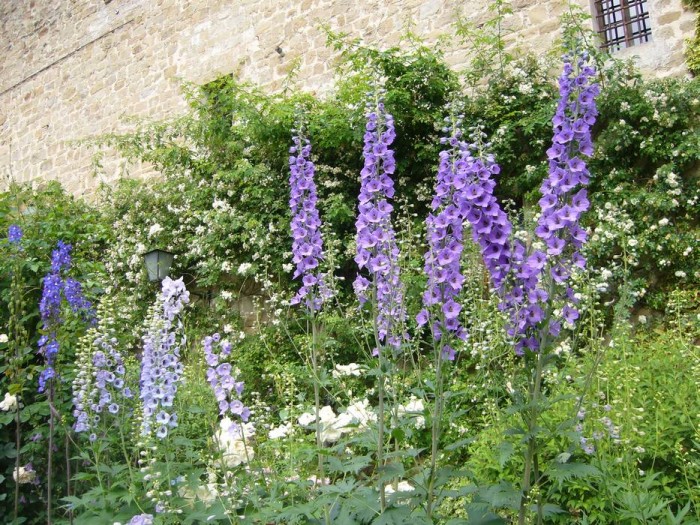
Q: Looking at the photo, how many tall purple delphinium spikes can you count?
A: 5